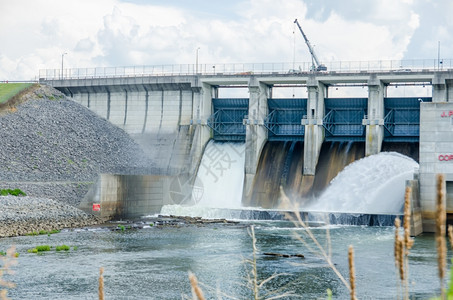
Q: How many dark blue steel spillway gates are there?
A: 4